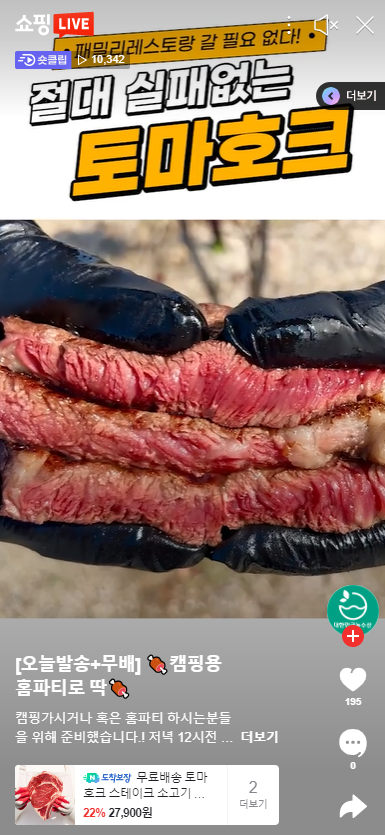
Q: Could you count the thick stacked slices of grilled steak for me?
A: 3